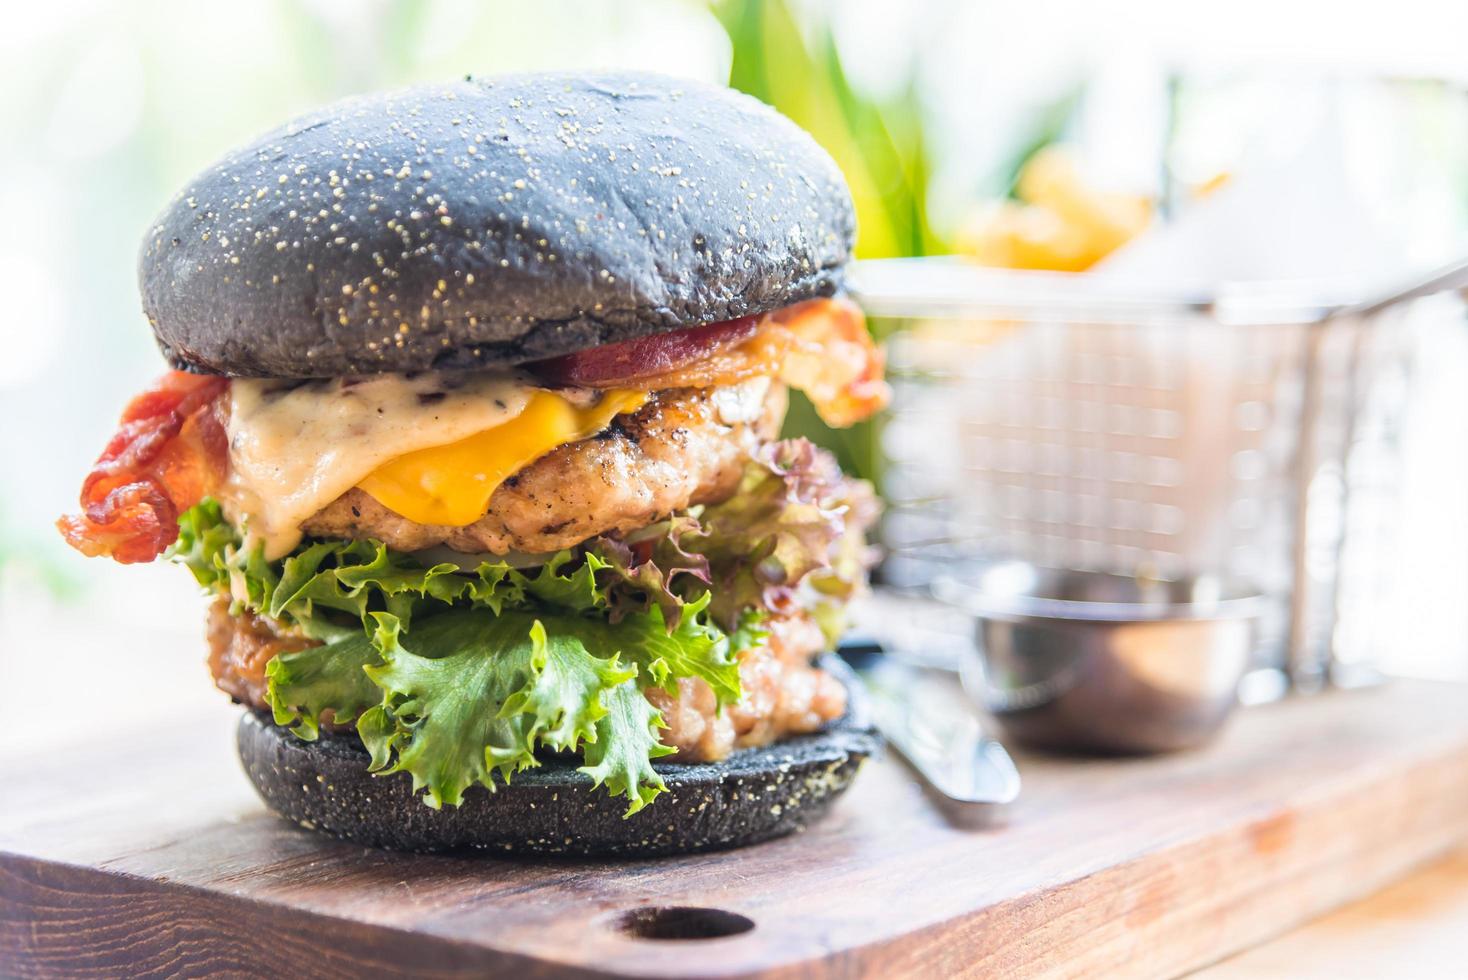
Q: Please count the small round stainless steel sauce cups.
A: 1